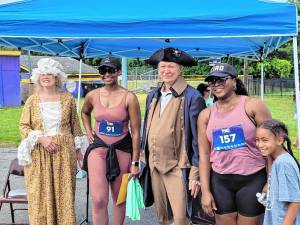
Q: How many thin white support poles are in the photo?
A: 3